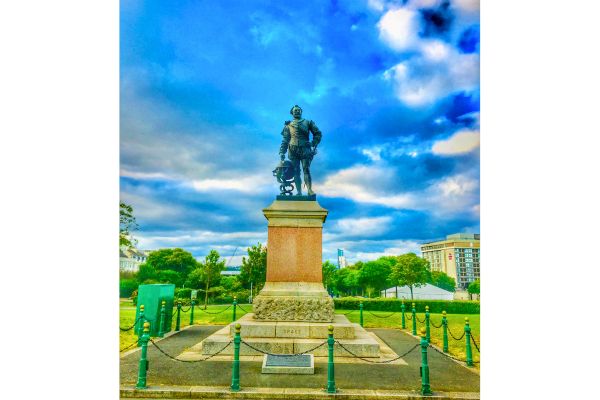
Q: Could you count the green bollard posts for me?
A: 15